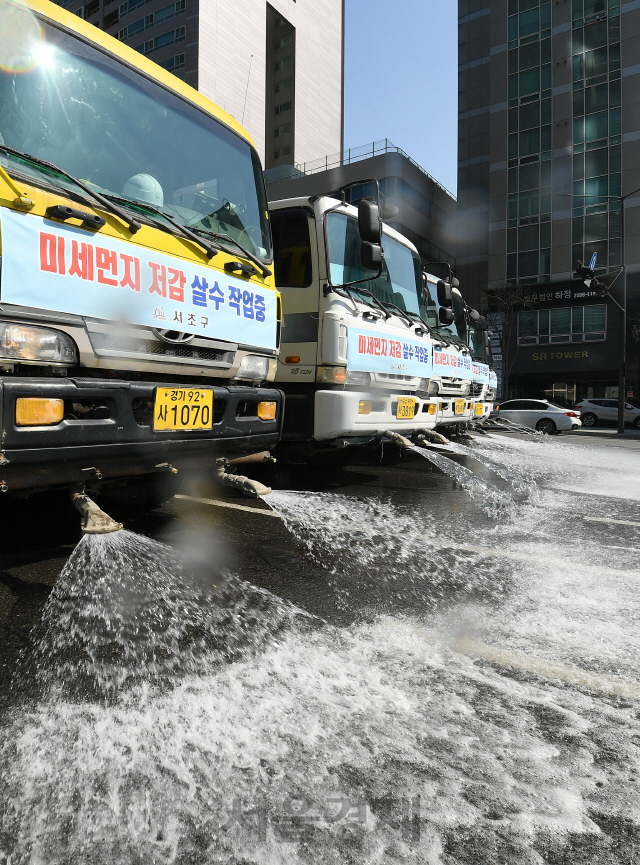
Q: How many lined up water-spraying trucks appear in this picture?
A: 5